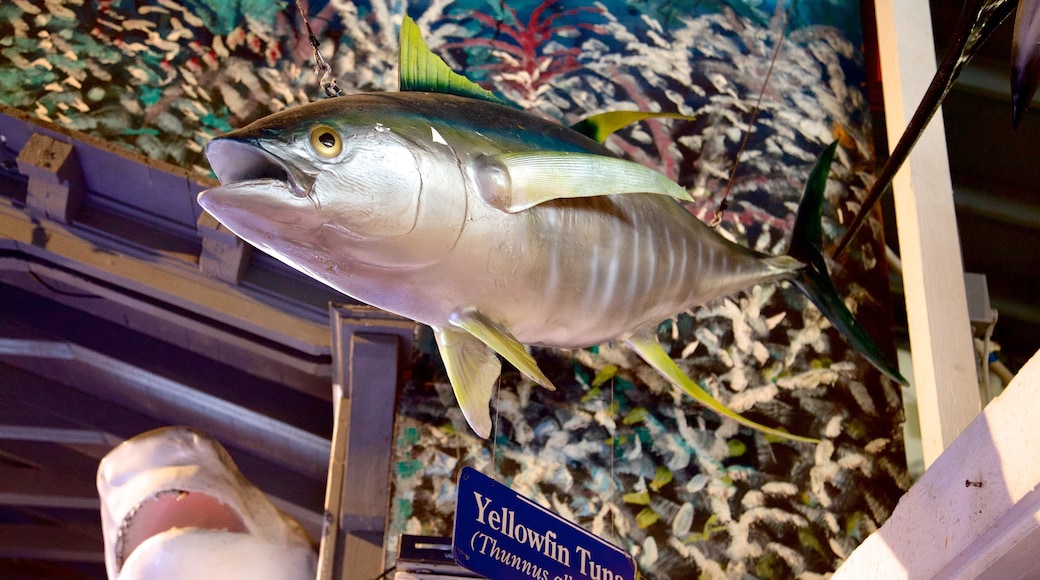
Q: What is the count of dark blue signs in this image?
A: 1